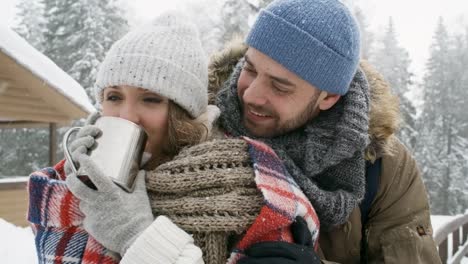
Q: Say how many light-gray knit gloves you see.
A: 2